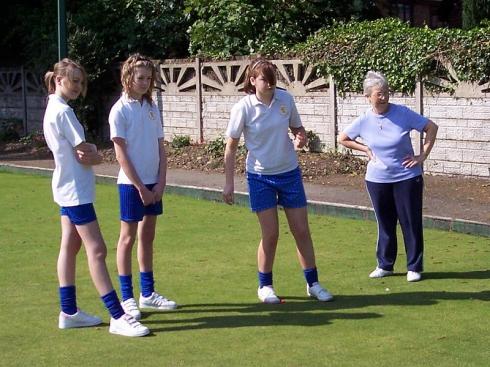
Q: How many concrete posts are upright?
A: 4